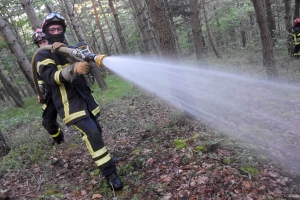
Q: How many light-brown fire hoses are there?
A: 1